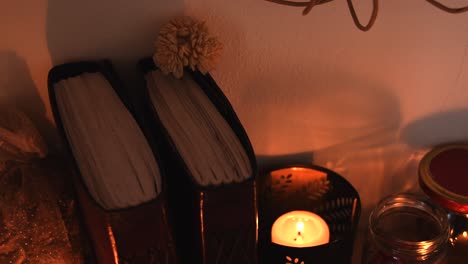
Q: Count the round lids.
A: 1